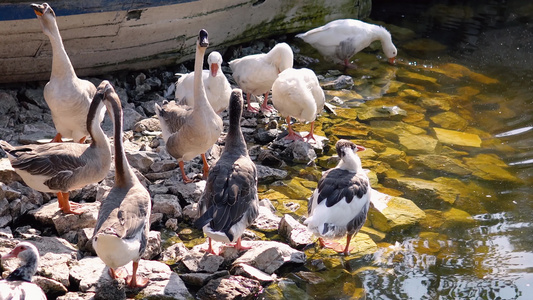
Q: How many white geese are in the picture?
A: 4